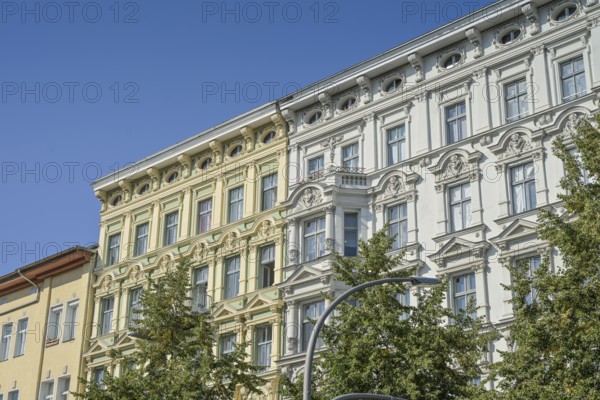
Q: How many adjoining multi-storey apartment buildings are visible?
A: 3